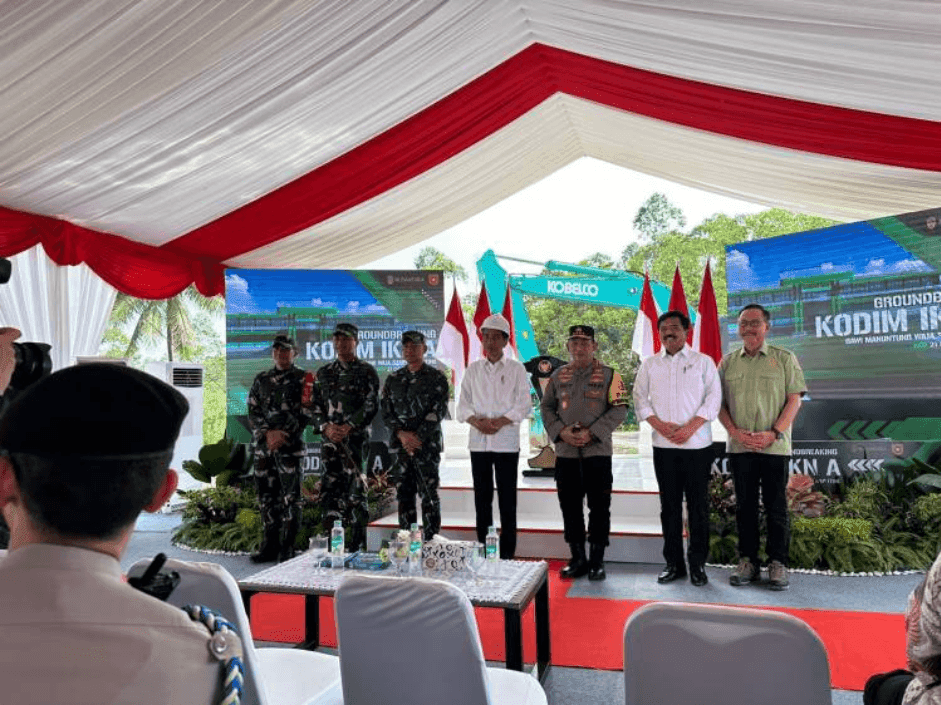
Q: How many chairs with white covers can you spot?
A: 3